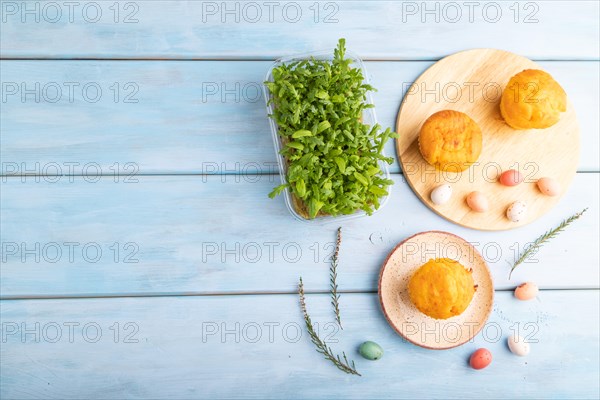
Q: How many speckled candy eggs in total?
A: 9